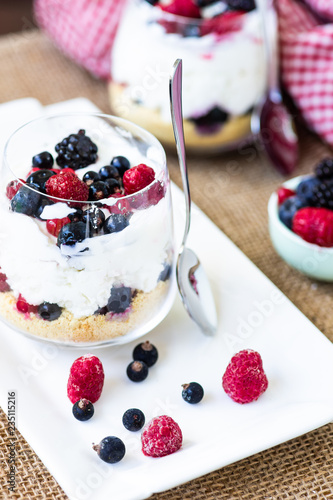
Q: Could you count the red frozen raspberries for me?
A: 3